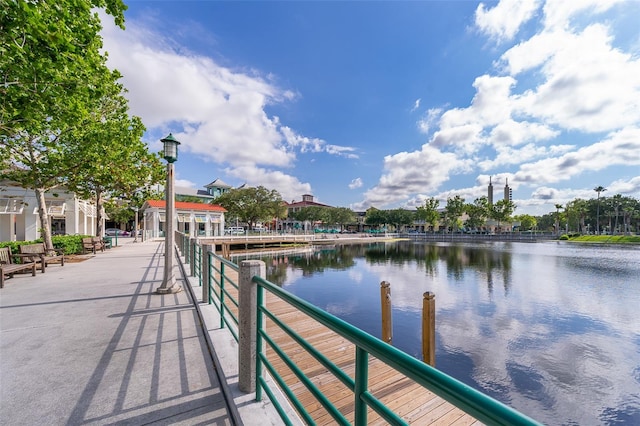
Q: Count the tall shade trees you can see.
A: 2